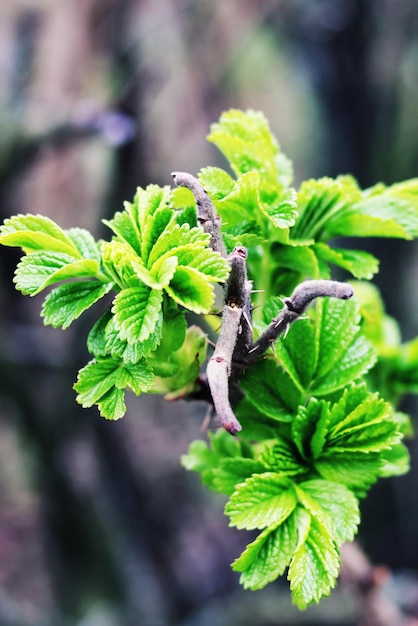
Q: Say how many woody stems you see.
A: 3